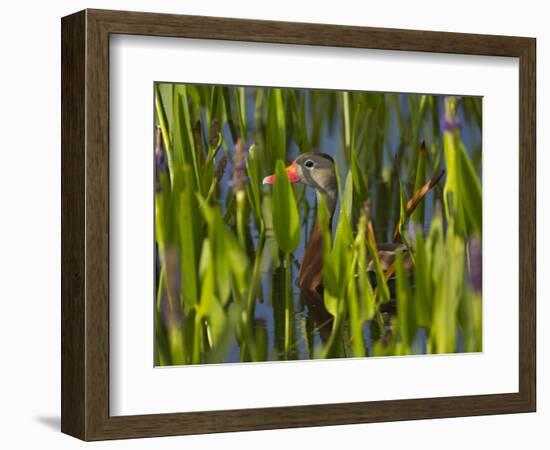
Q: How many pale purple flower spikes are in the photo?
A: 5